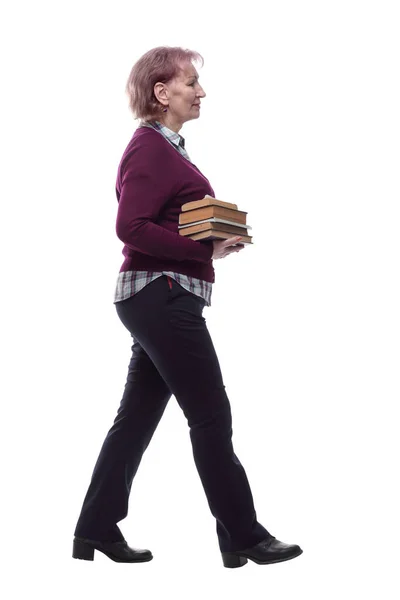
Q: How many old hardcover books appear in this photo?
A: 4